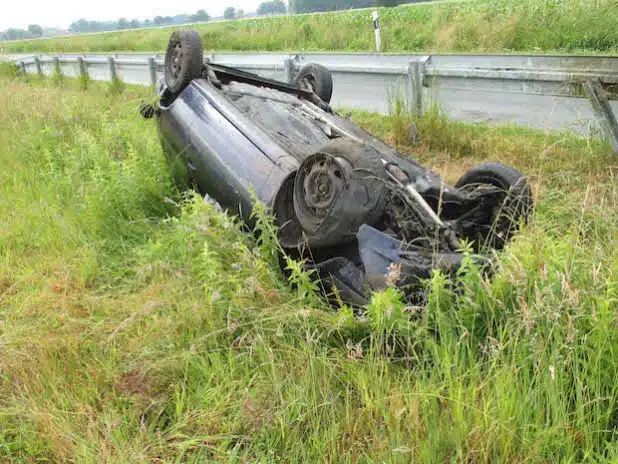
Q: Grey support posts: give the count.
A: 9